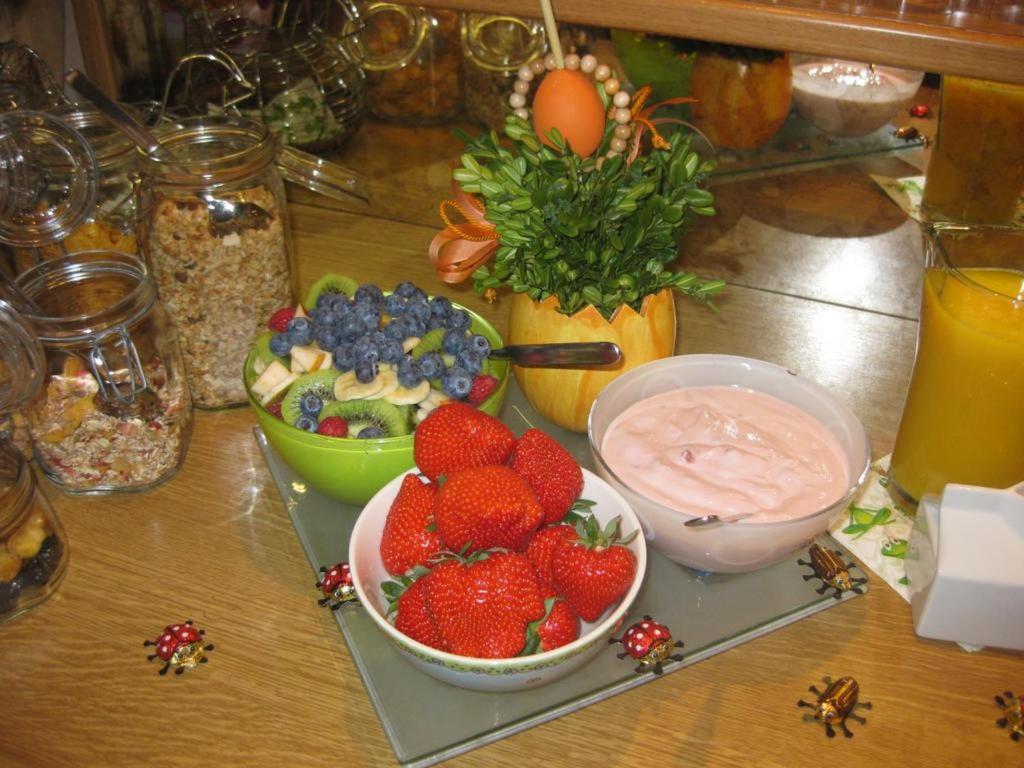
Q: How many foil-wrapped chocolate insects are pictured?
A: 6